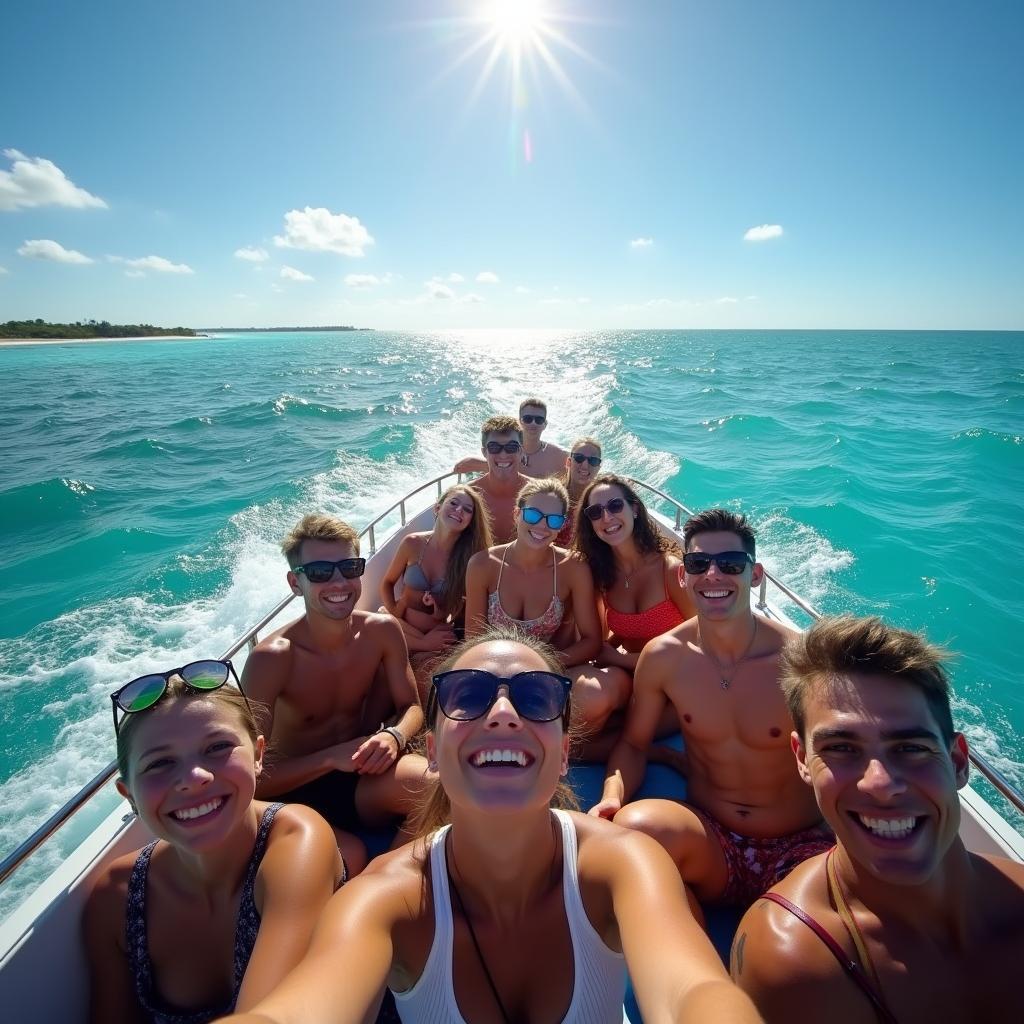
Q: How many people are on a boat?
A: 11